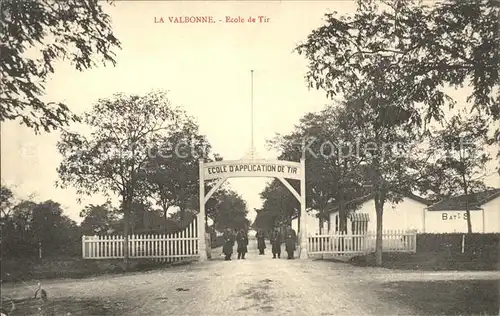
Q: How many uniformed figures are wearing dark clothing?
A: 5